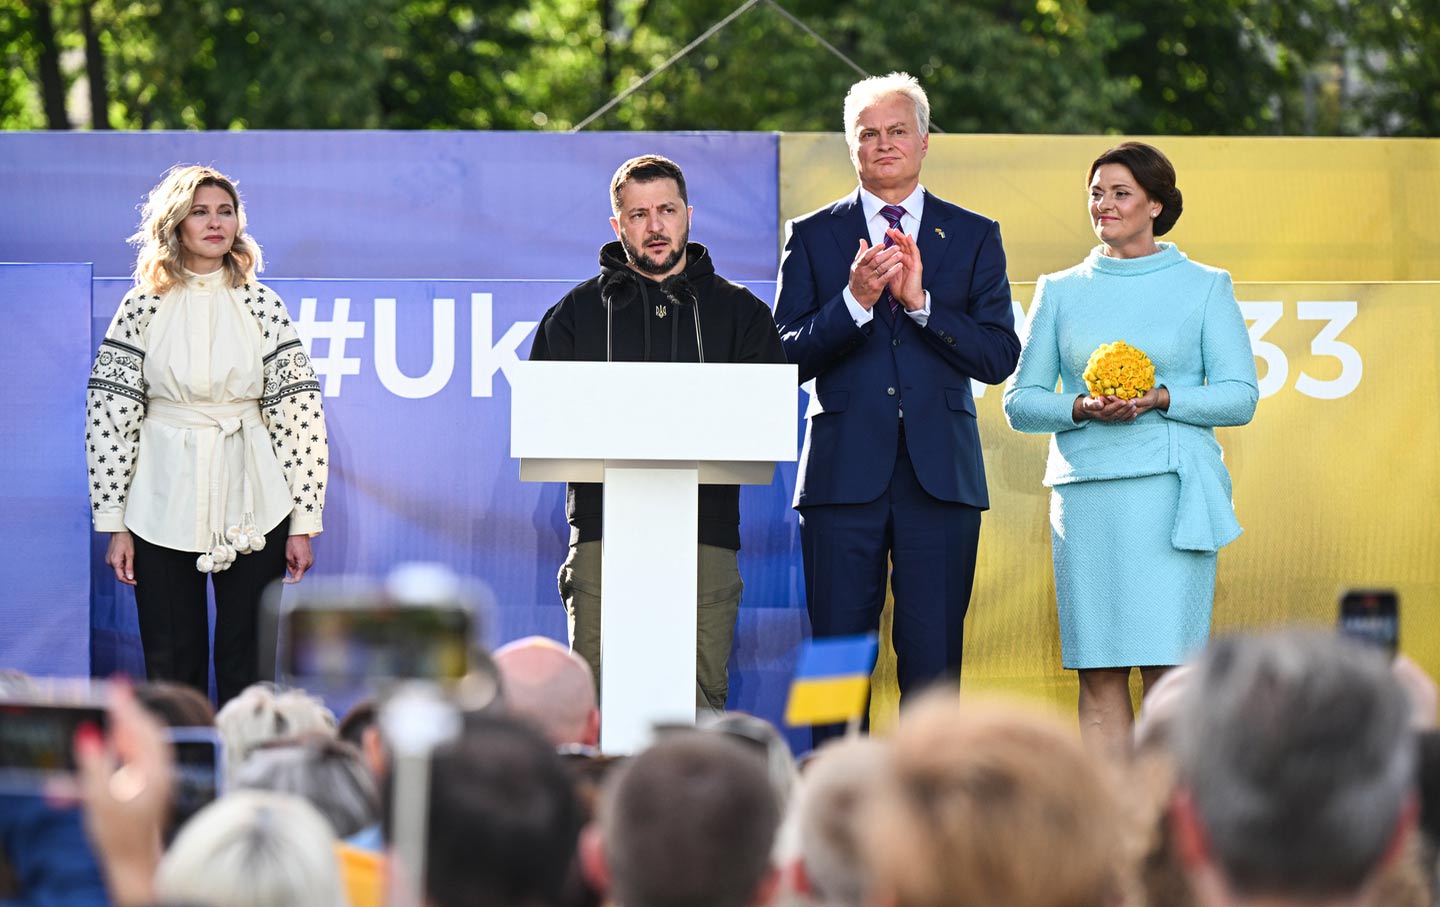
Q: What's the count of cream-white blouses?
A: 1